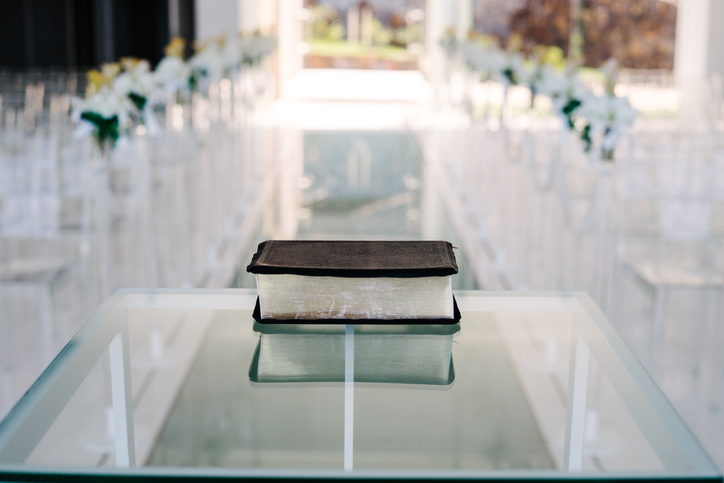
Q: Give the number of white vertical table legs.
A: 3